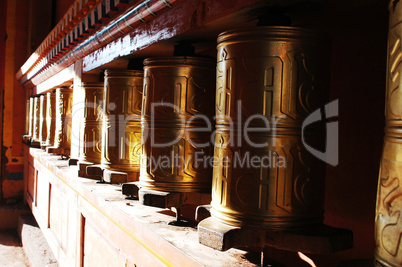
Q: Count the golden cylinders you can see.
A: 11